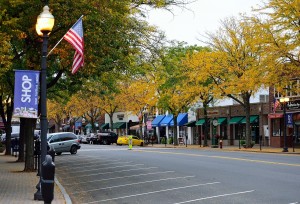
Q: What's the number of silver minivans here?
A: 1